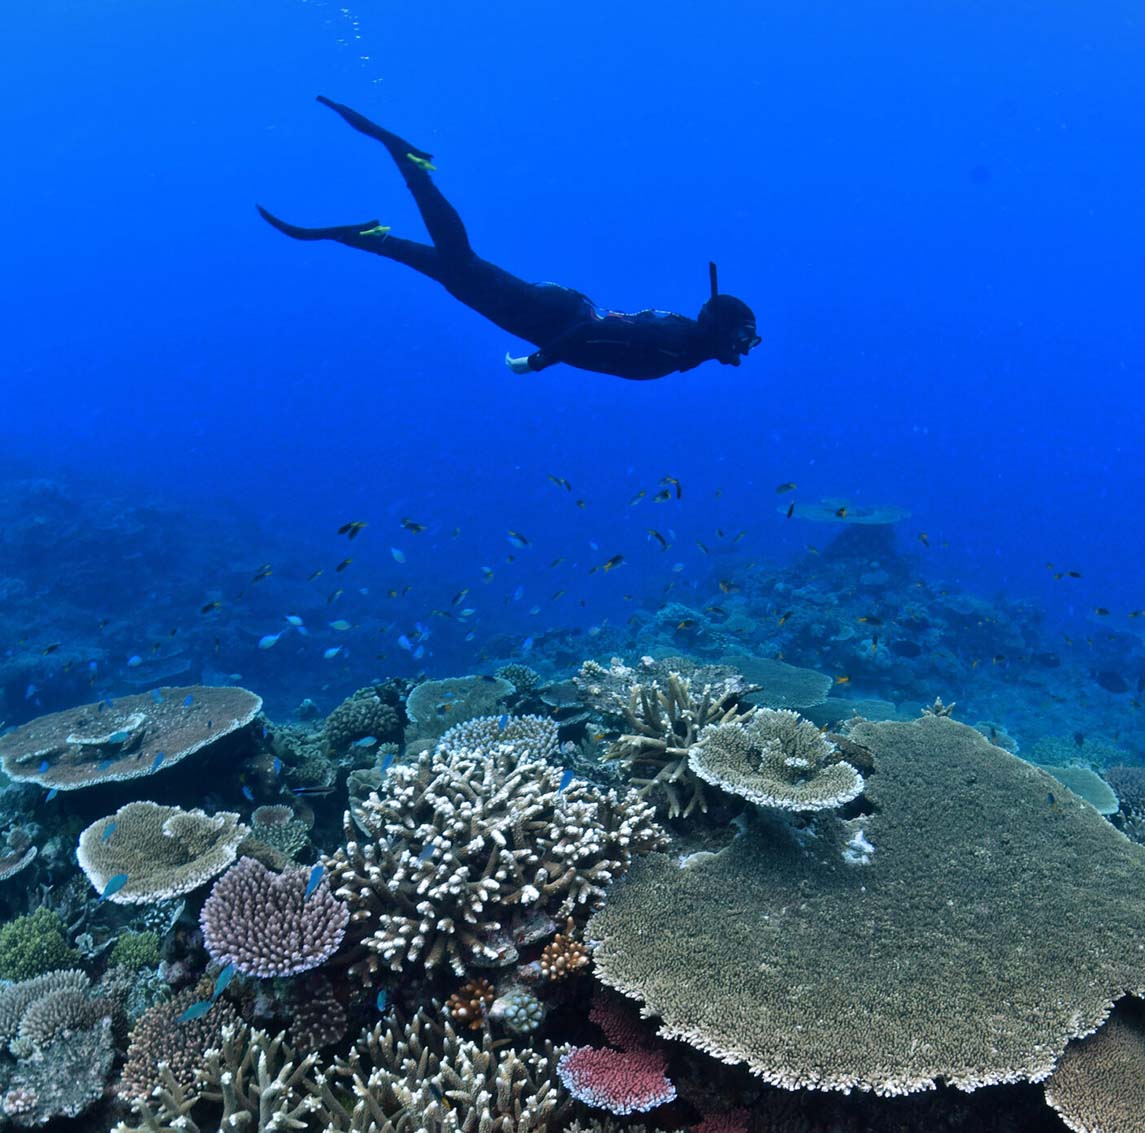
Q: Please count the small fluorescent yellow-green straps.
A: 2